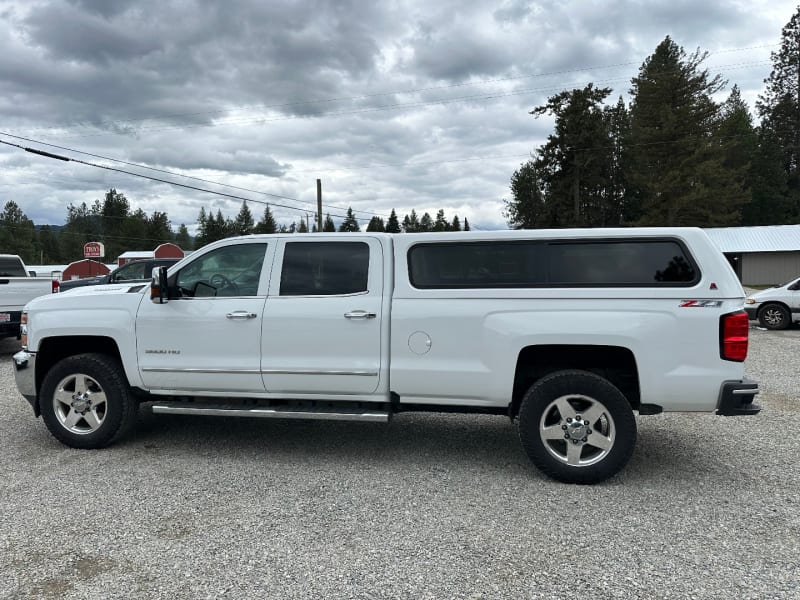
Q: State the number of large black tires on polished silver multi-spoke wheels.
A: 2